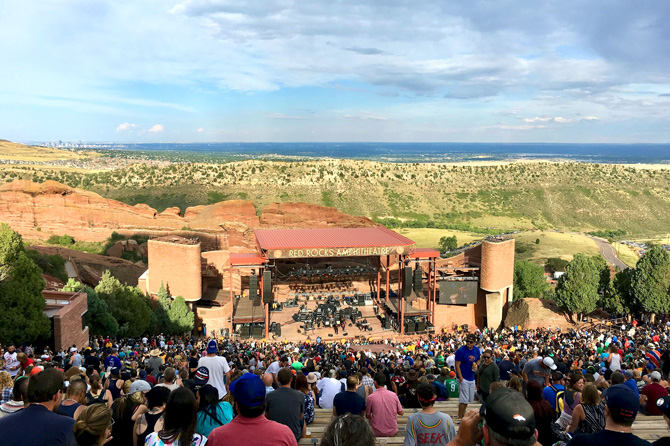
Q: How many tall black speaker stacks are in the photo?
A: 4